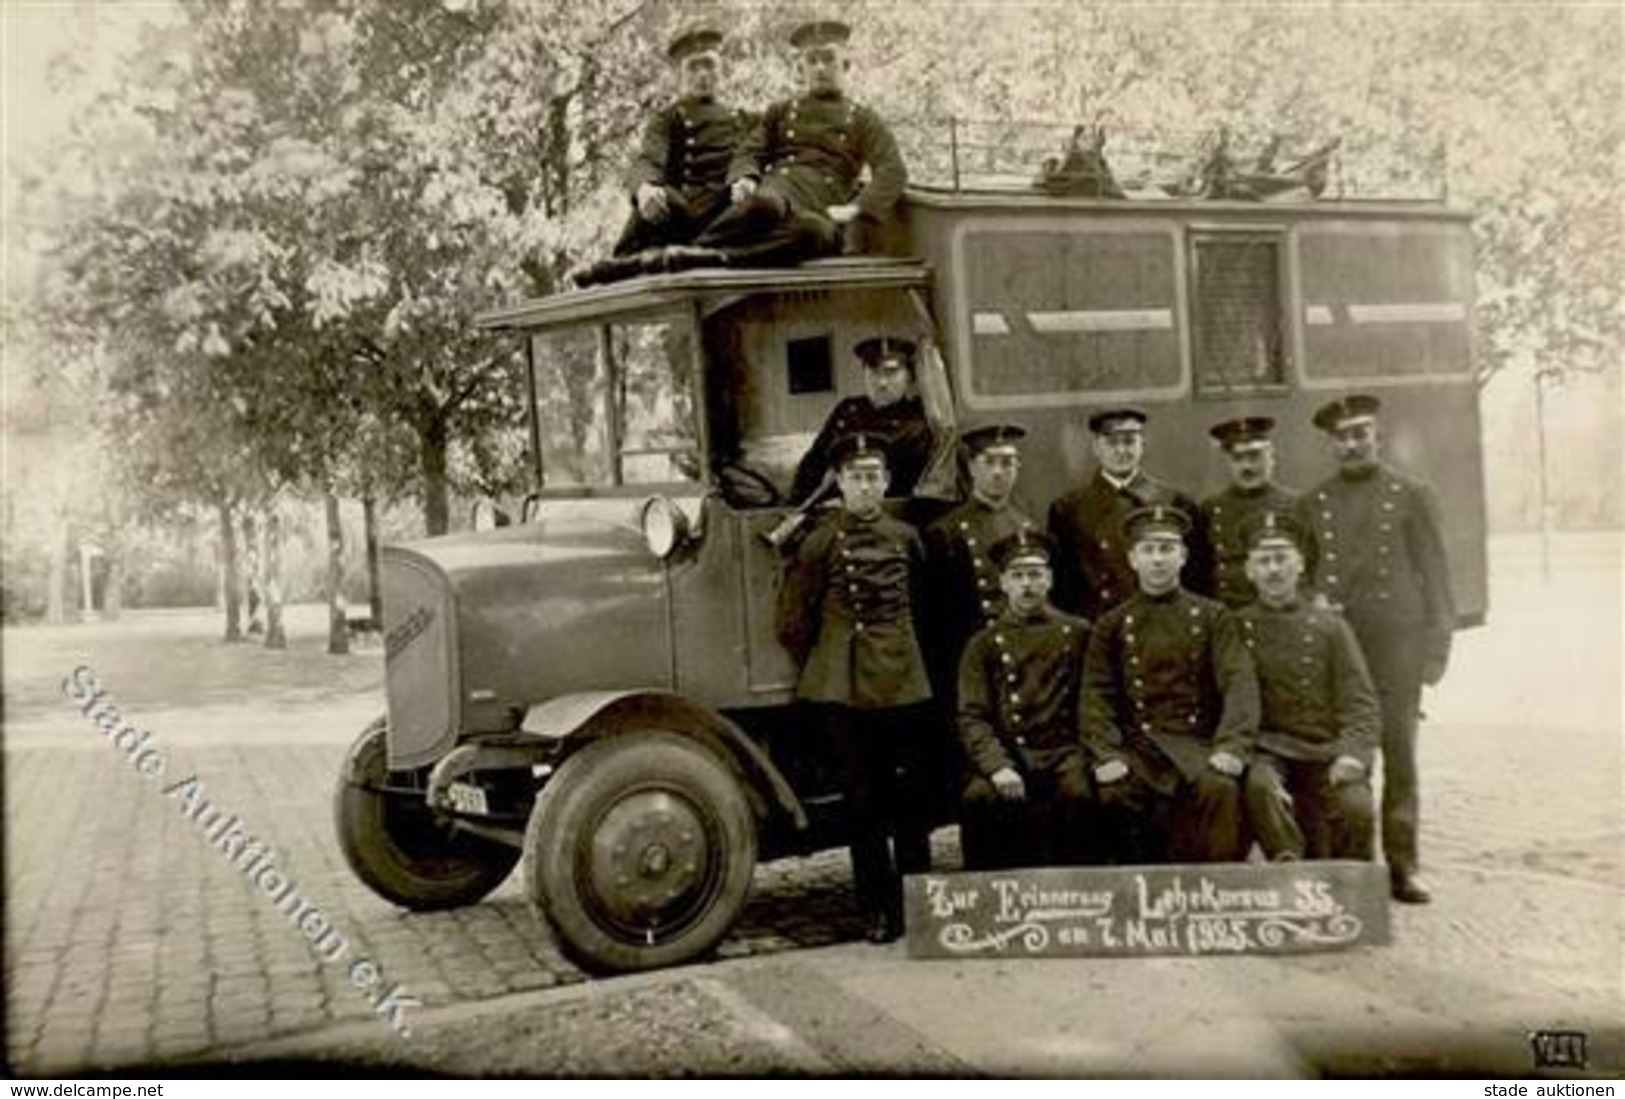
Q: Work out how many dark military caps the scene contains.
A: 11